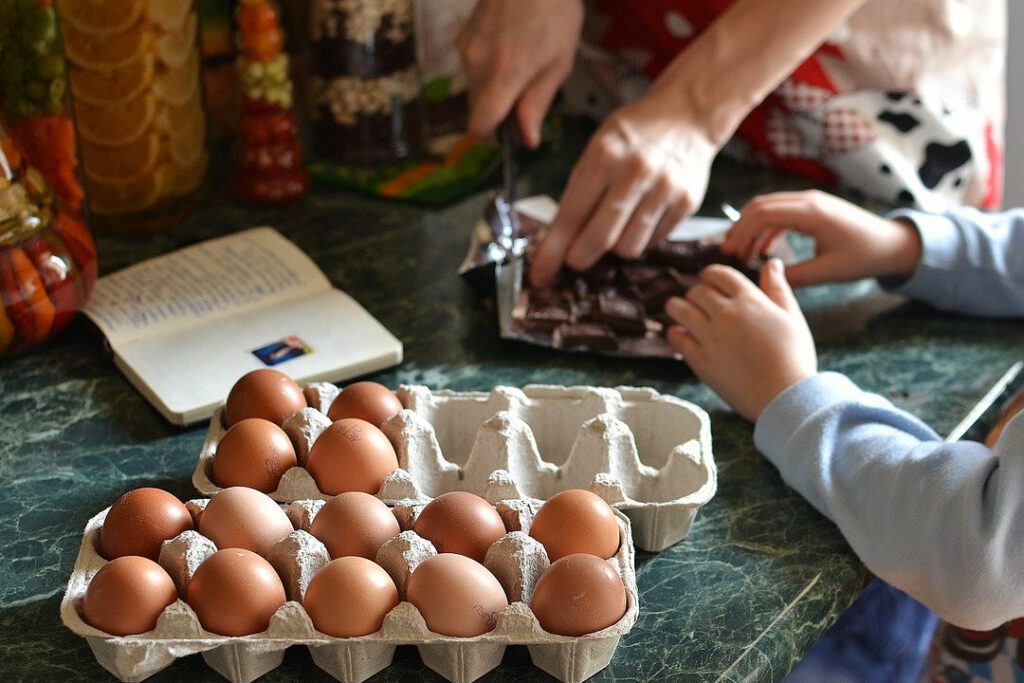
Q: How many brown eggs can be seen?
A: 14